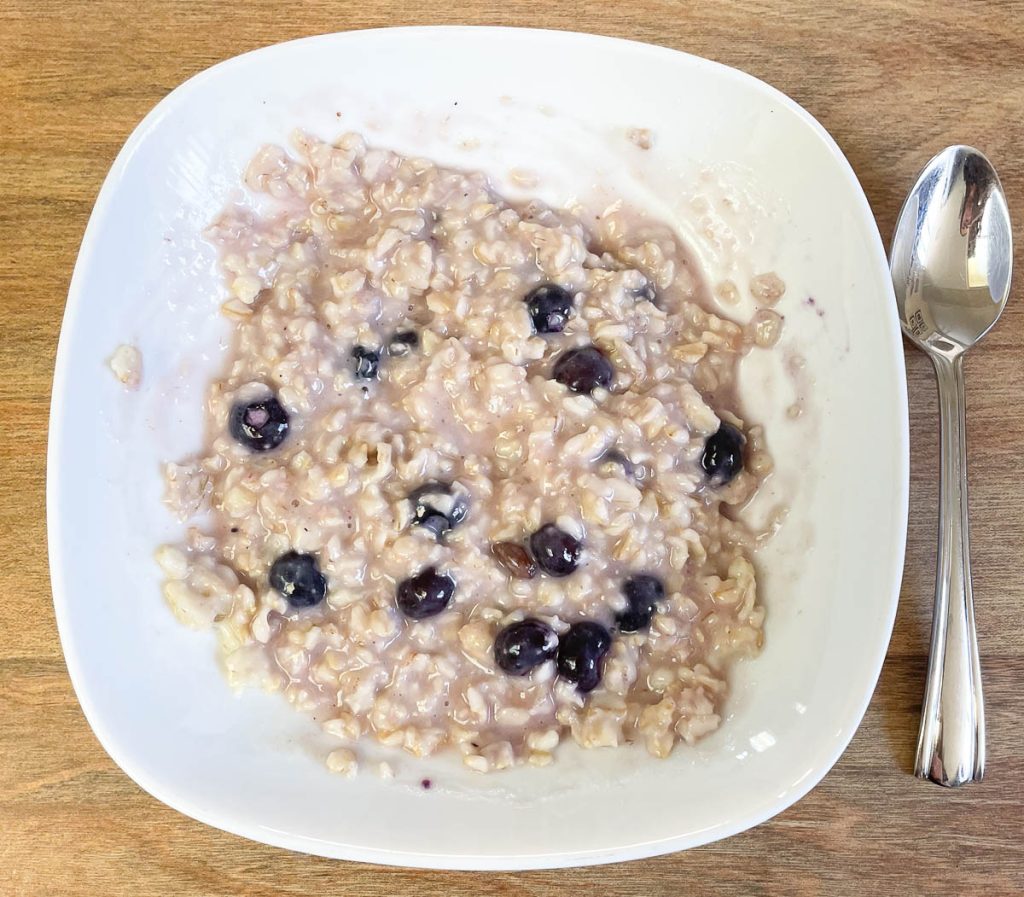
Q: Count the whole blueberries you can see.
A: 11